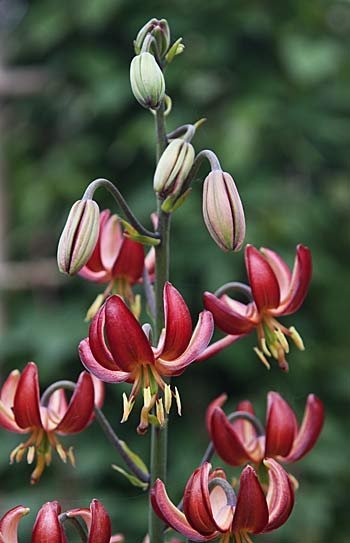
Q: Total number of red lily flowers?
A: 7